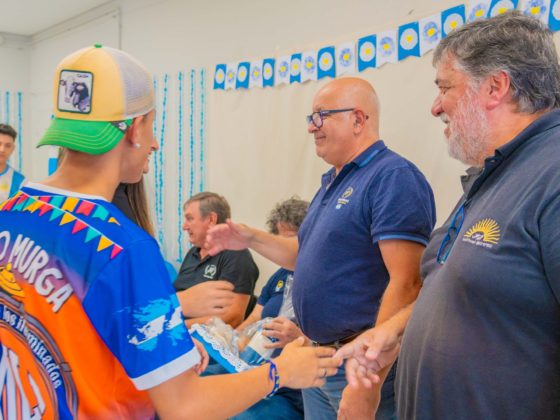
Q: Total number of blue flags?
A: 10